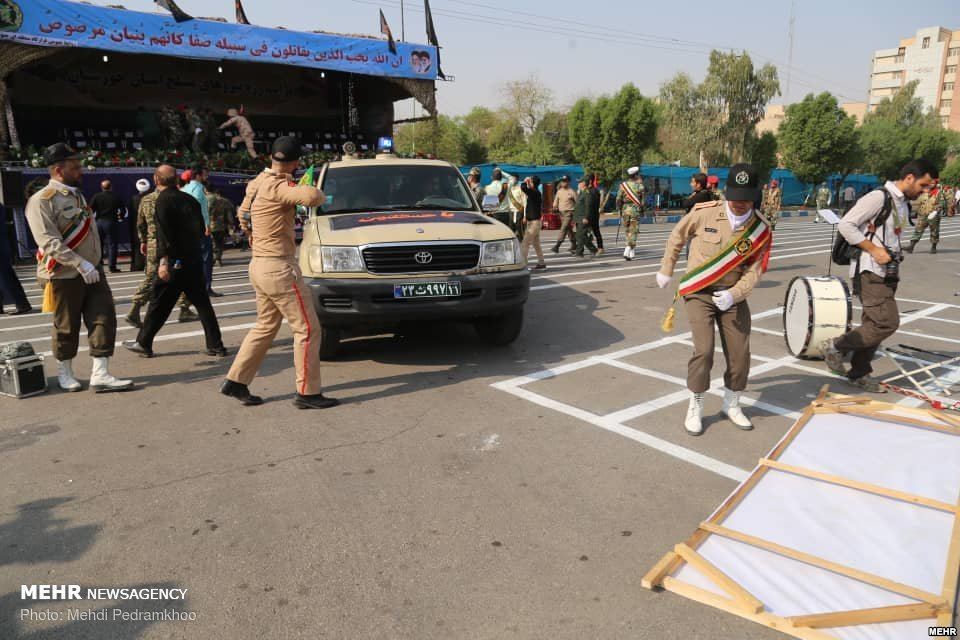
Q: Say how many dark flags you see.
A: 4